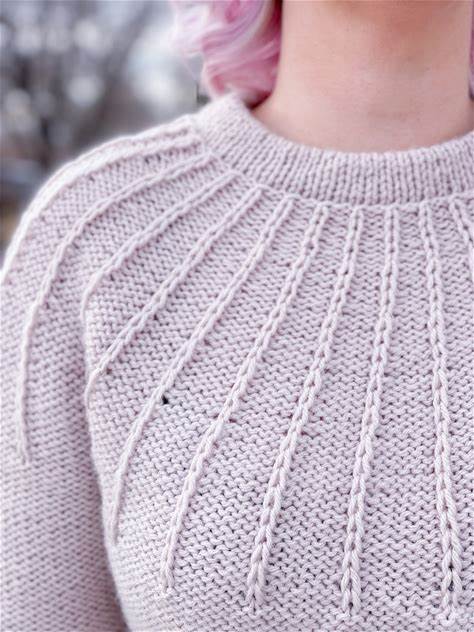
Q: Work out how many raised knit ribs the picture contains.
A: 11